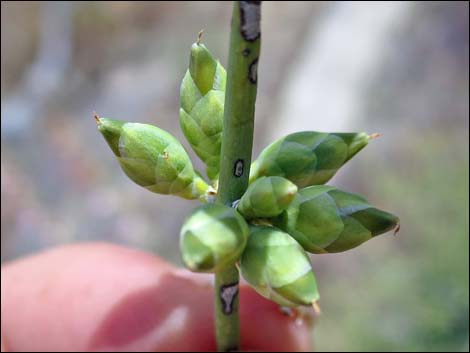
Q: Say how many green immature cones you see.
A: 7